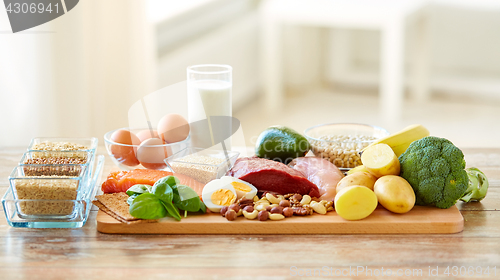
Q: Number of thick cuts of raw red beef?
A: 1